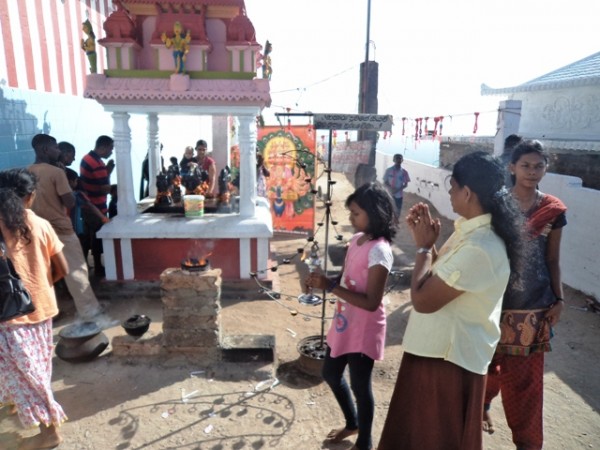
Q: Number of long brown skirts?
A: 1